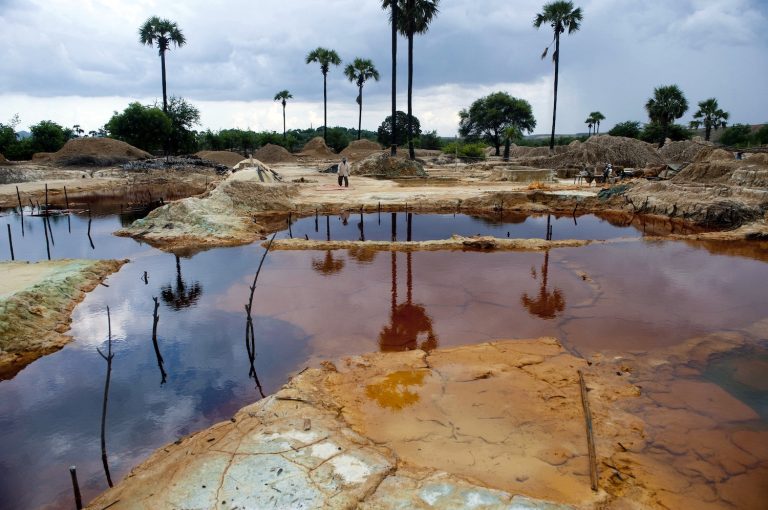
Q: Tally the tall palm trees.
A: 7